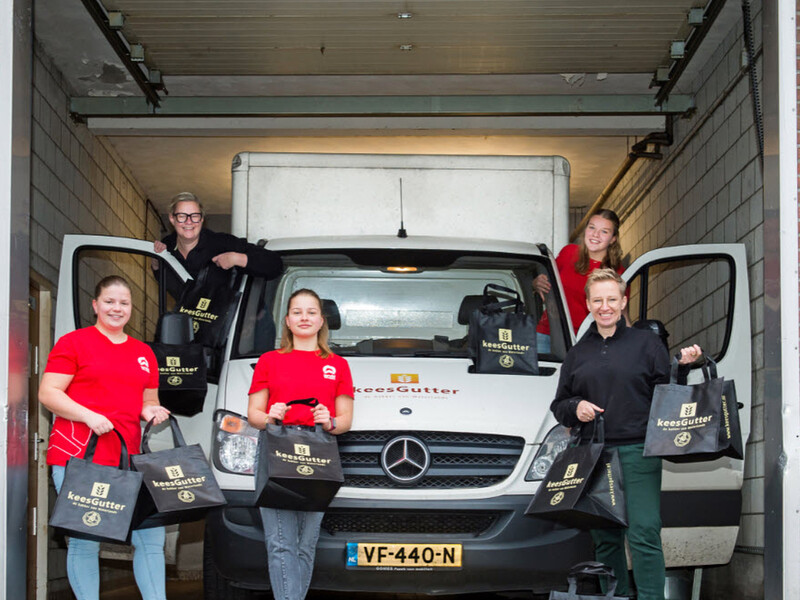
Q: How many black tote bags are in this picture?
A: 9